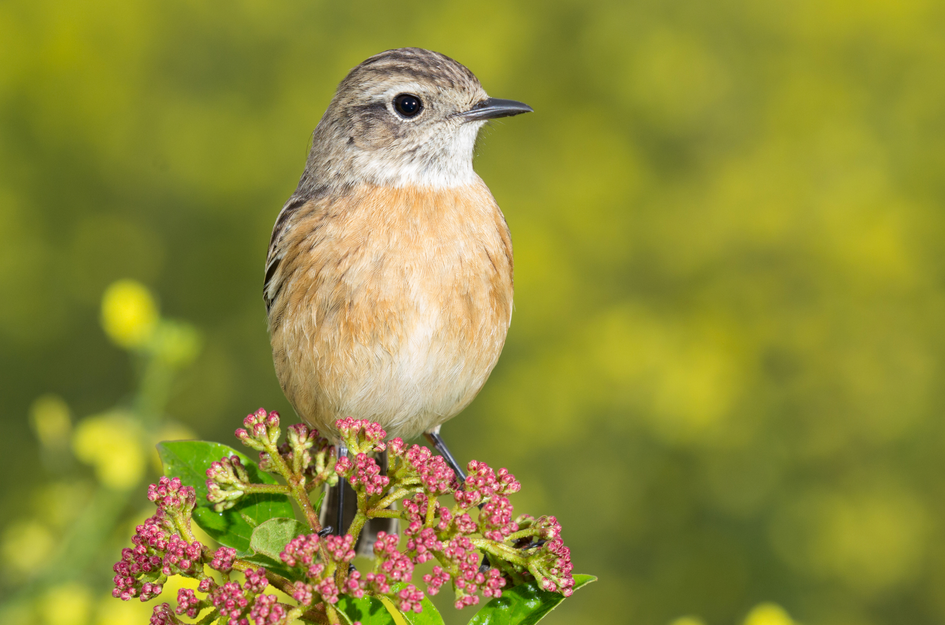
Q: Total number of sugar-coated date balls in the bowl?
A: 0